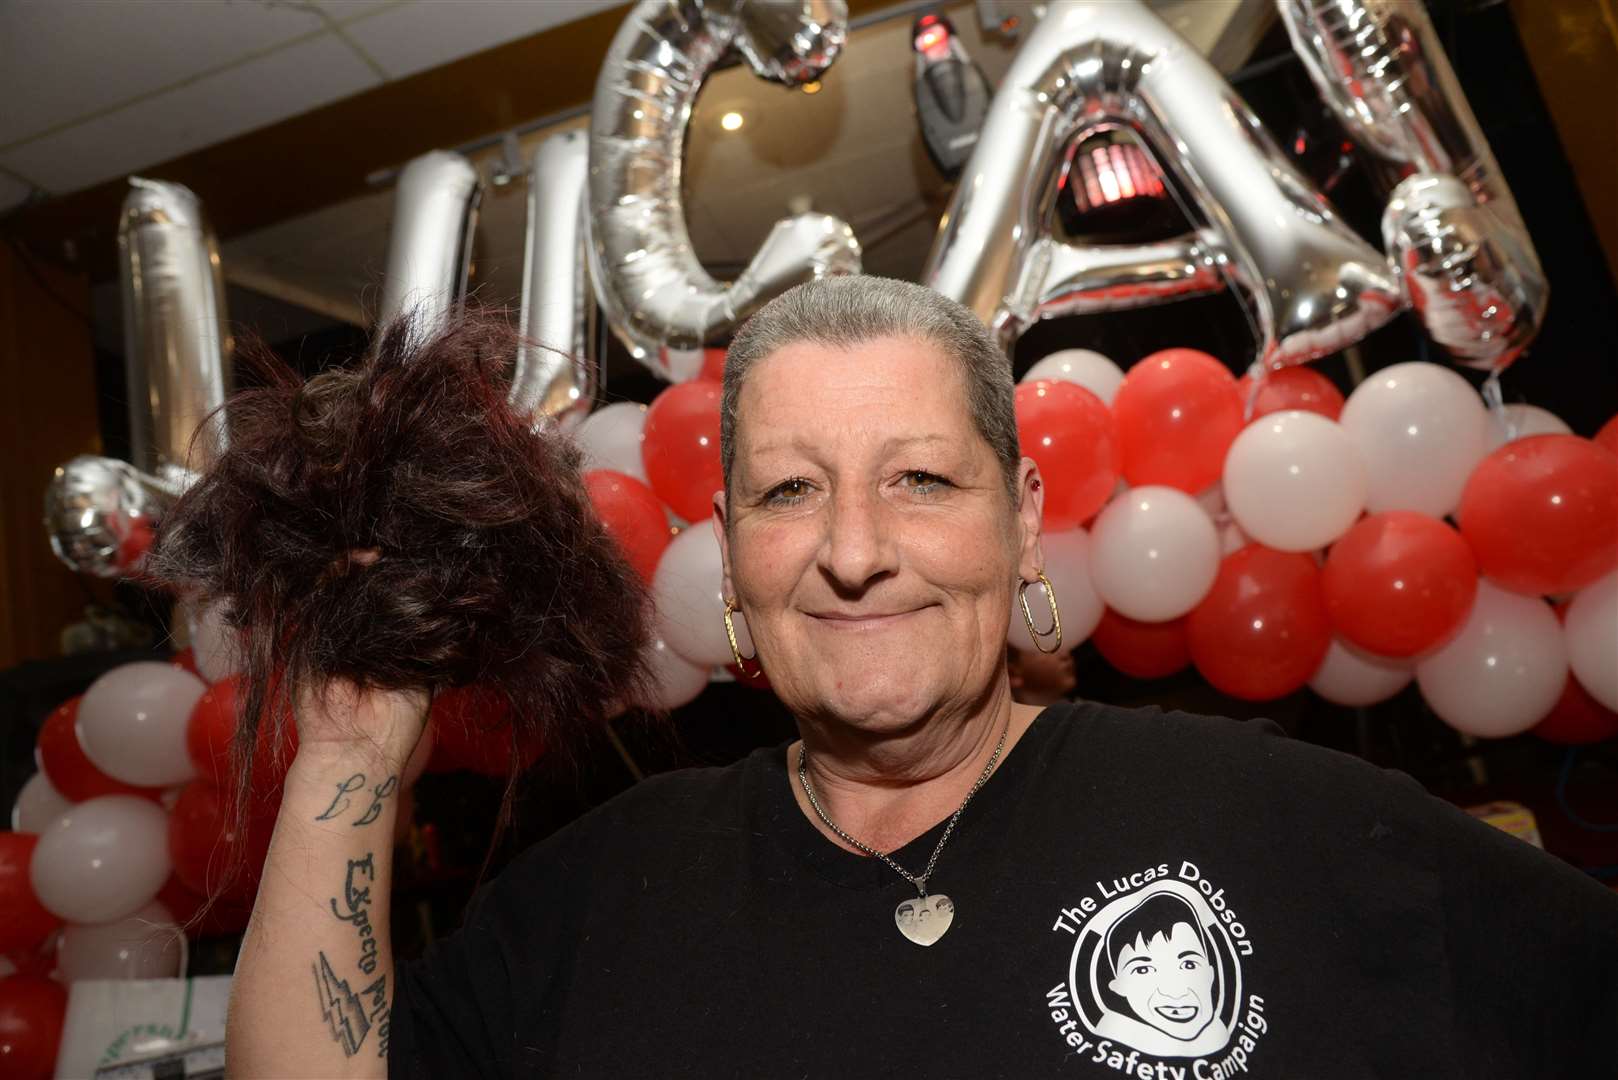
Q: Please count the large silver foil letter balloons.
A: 5